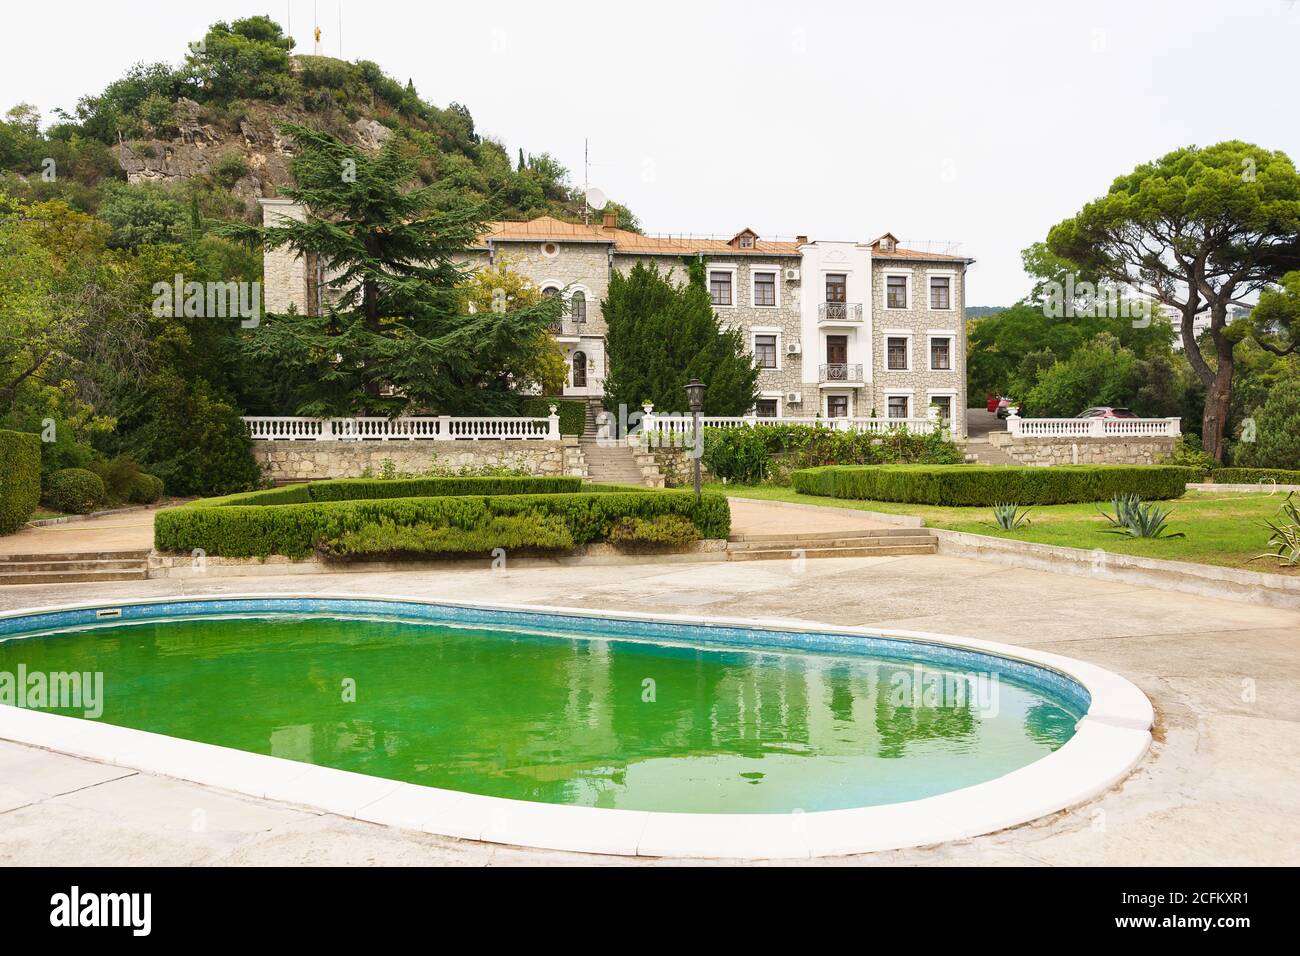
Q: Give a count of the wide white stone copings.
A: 1